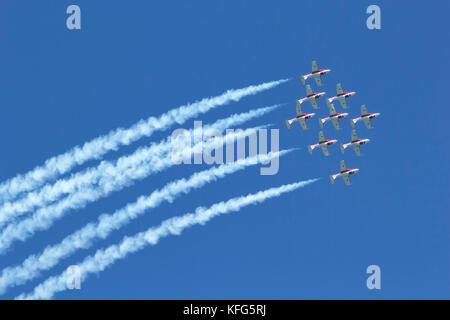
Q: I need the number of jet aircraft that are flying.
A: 9